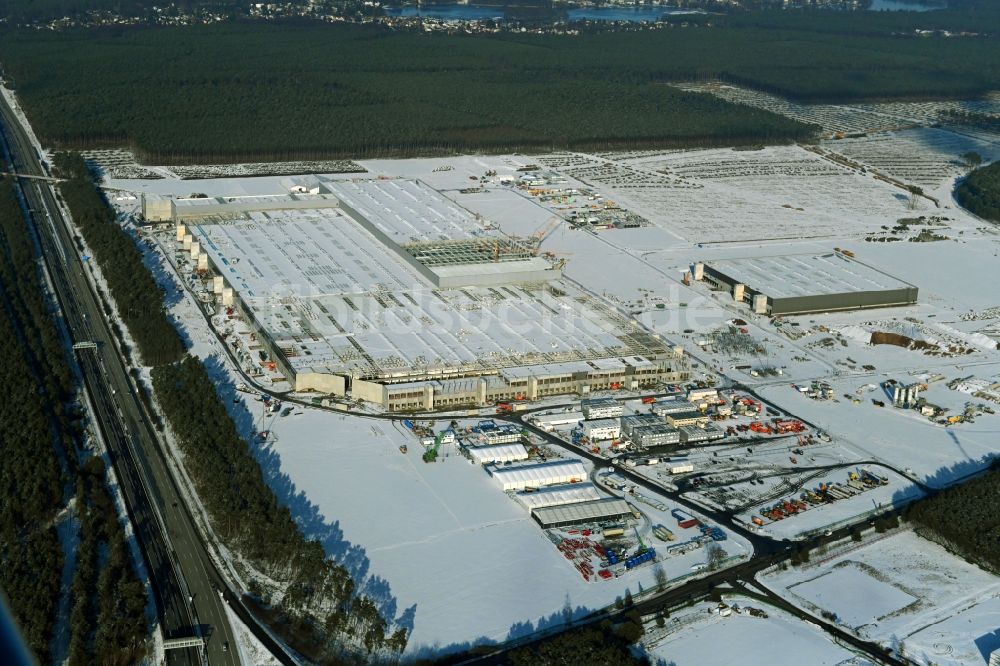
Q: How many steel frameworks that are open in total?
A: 1